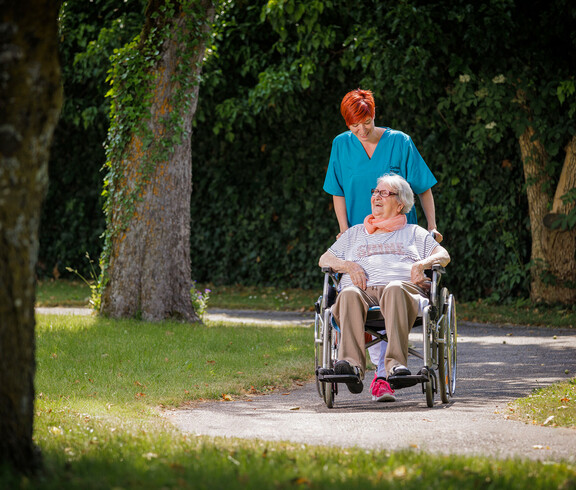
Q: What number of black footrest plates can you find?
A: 2